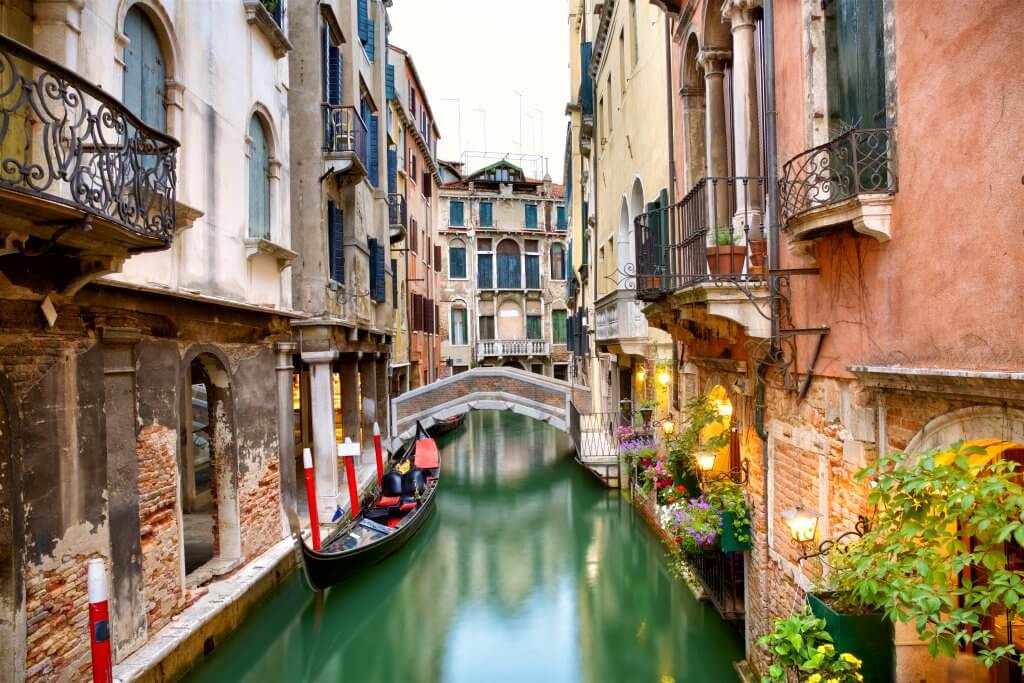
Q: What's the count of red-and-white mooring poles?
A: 4